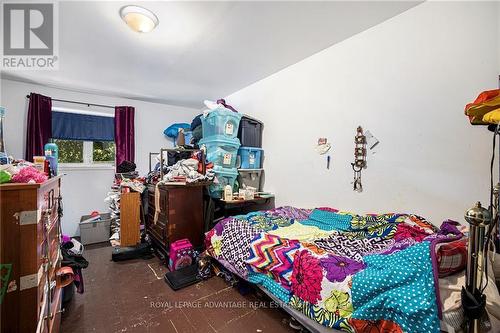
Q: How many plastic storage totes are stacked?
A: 6